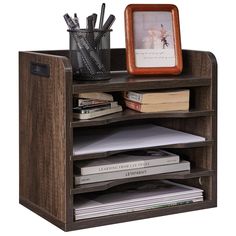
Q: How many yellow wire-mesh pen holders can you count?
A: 0